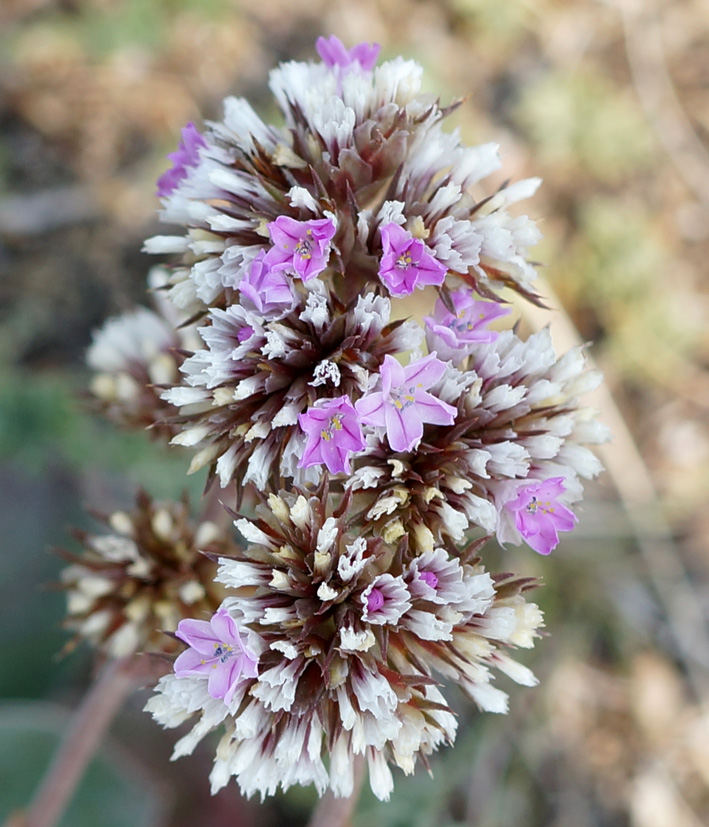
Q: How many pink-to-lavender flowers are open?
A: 10